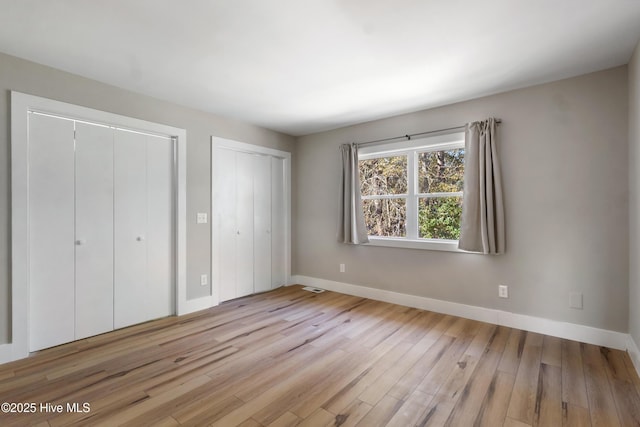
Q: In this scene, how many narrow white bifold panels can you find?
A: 8